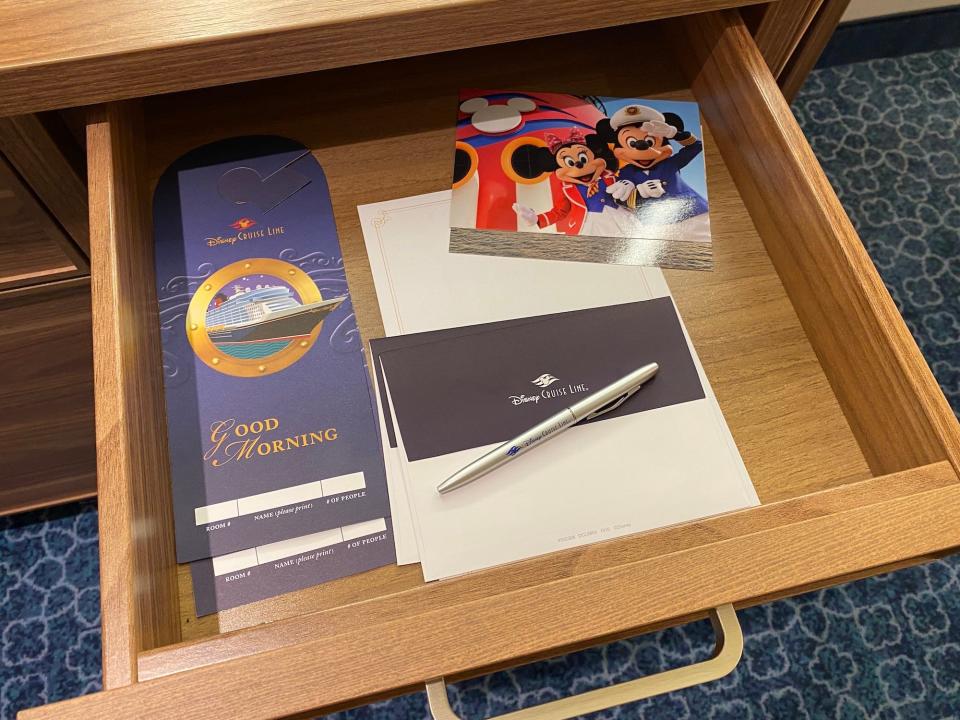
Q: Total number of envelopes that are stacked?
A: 2